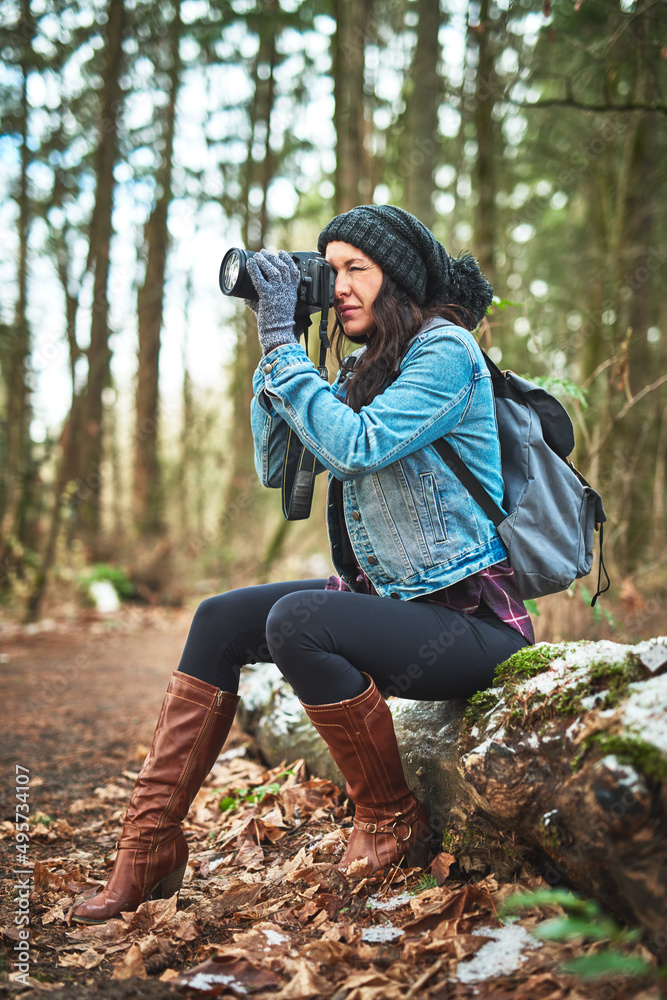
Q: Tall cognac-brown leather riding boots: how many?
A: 2